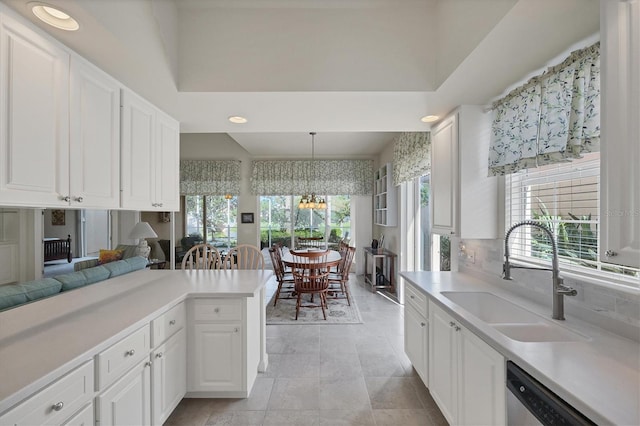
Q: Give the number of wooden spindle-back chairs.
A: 8